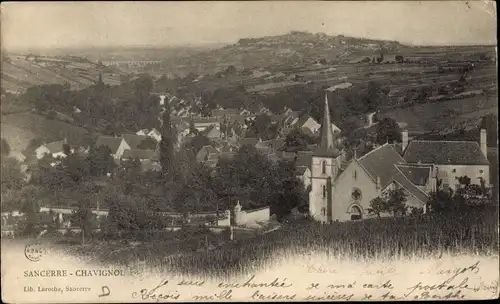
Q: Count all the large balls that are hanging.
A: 0